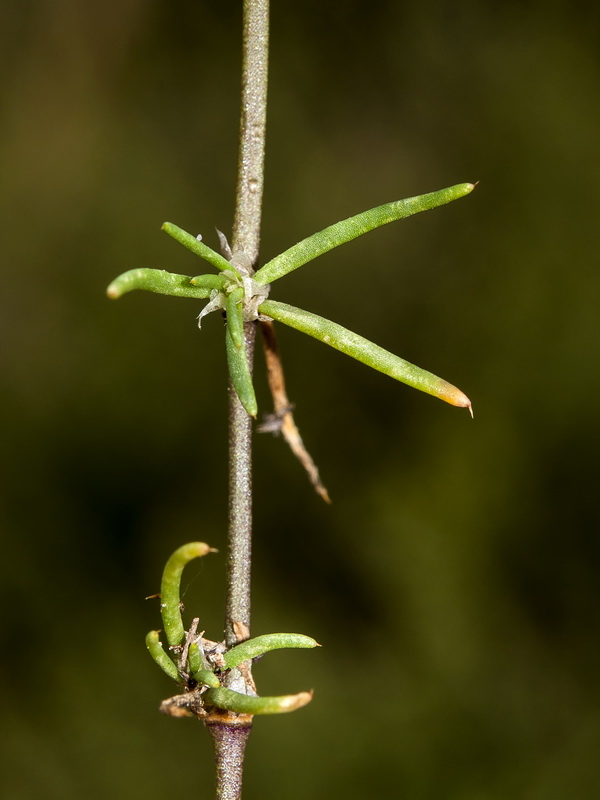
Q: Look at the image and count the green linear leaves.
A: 13